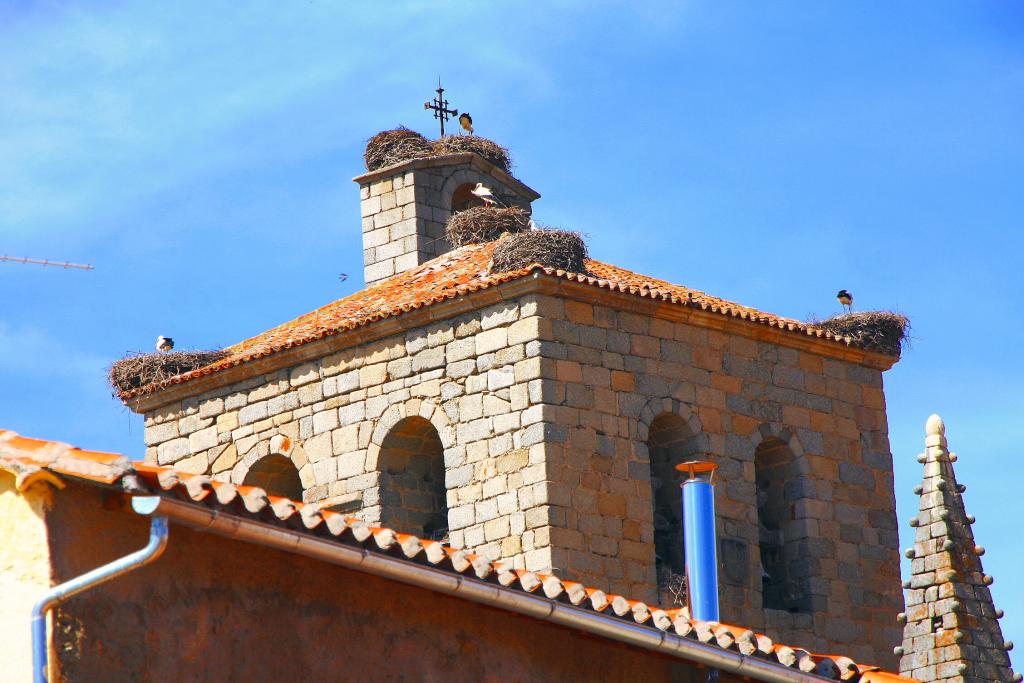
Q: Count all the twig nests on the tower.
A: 6